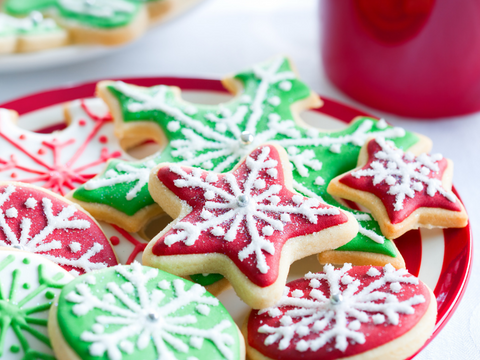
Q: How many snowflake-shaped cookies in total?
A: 2